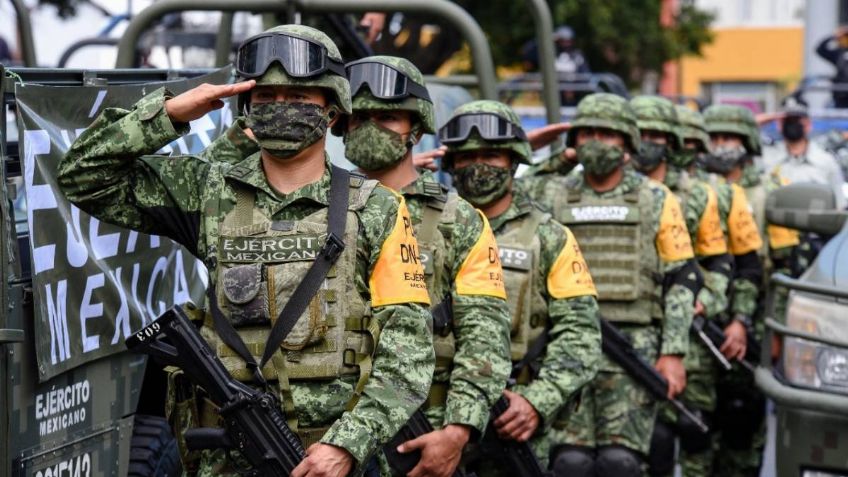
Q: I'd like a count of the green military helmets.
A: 7